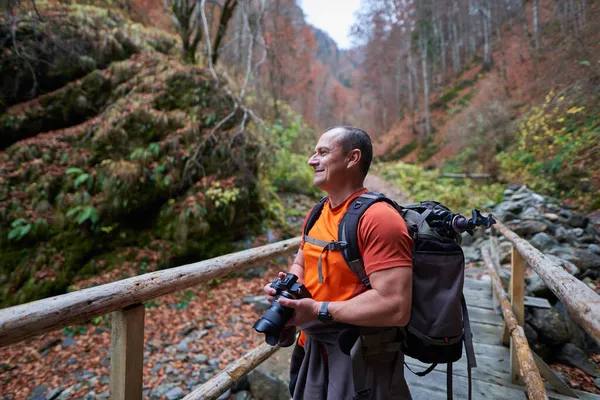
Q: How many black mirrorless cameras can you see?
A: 1